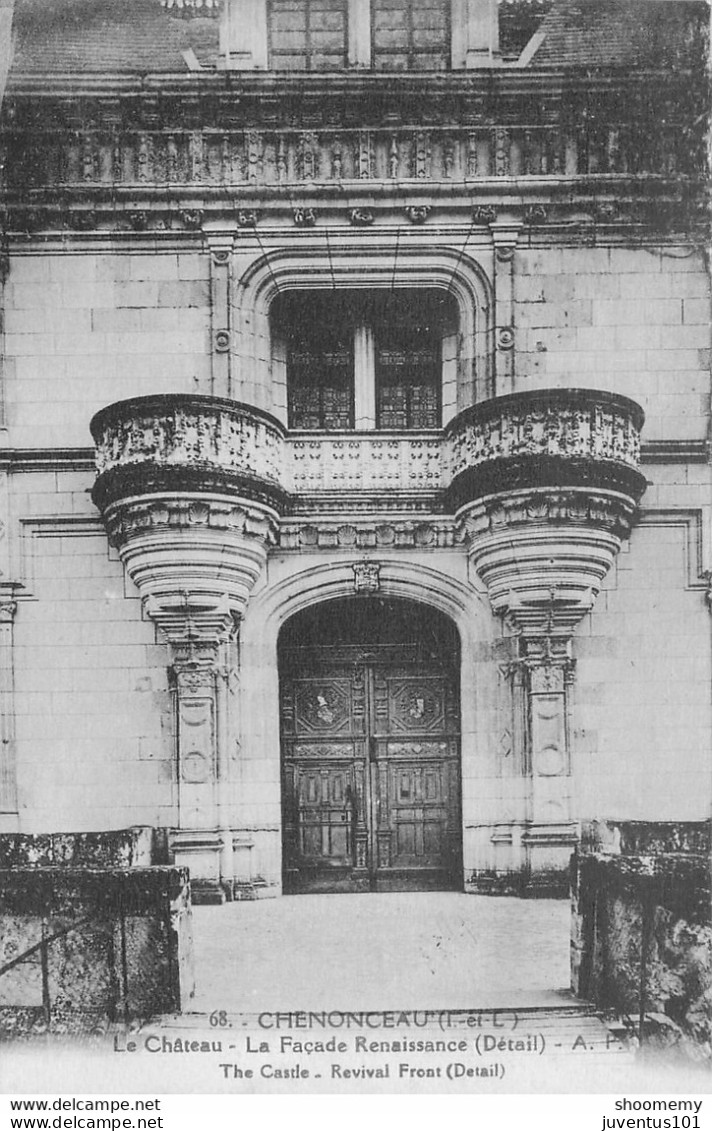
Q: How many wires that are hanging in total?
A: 4